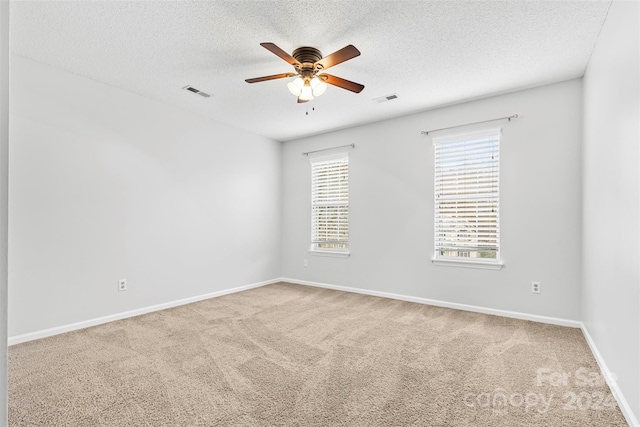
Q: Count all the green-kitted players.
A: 0